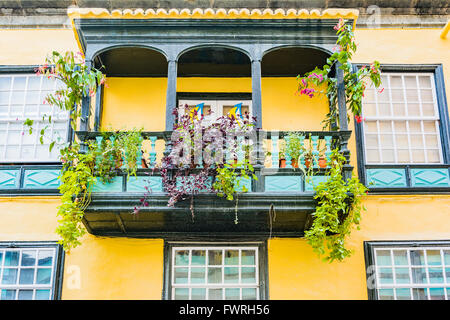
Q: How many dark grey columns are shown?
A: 4